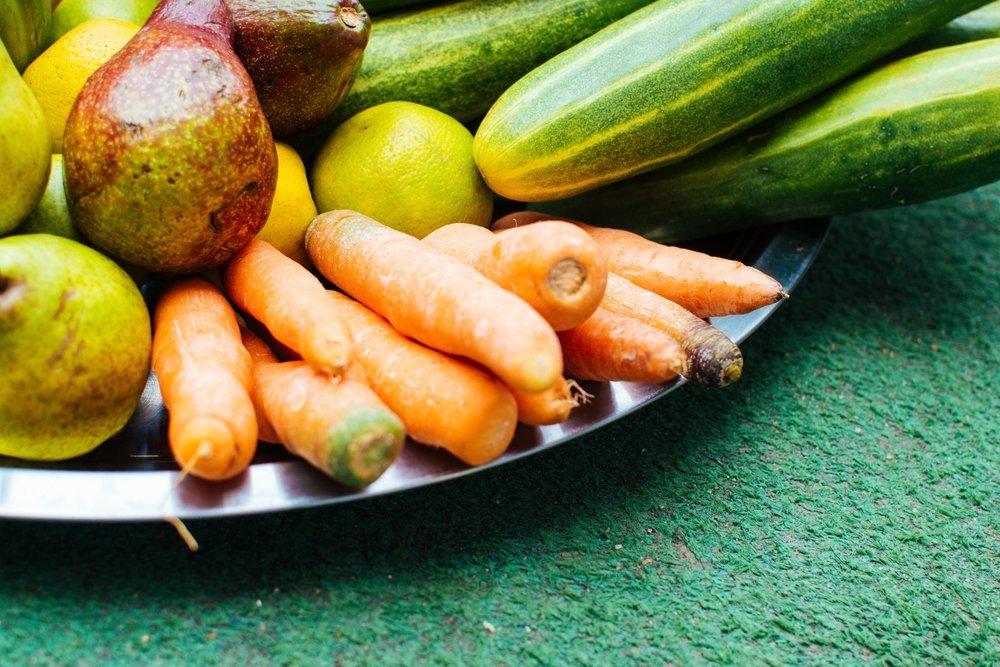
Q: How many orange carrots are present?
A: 11